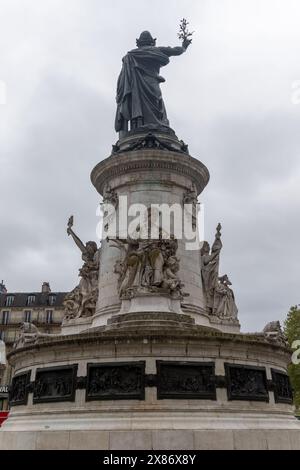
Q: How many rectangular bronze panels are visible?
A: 6